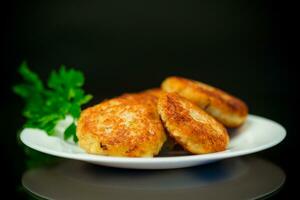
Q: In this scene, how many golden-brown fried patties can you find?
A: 4